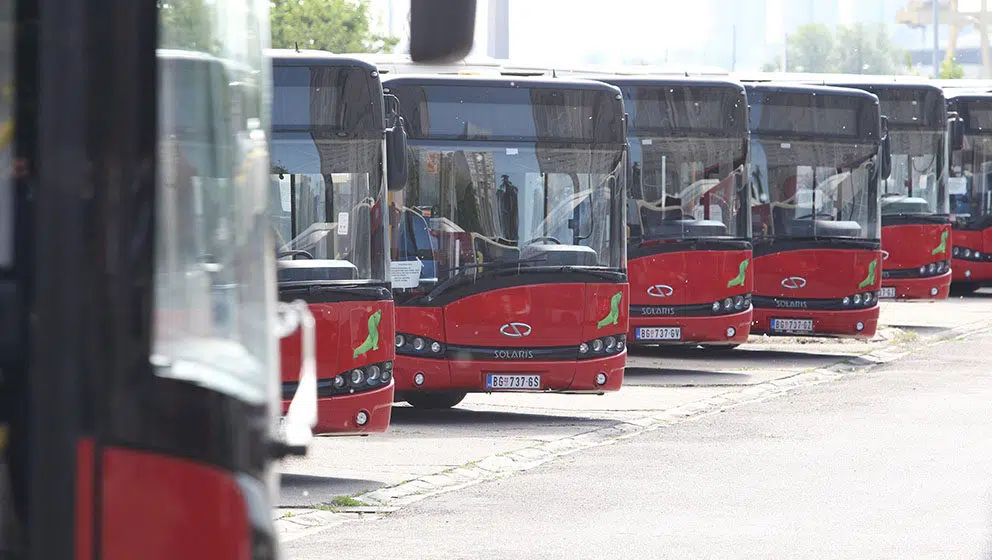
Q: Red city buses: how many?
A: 7